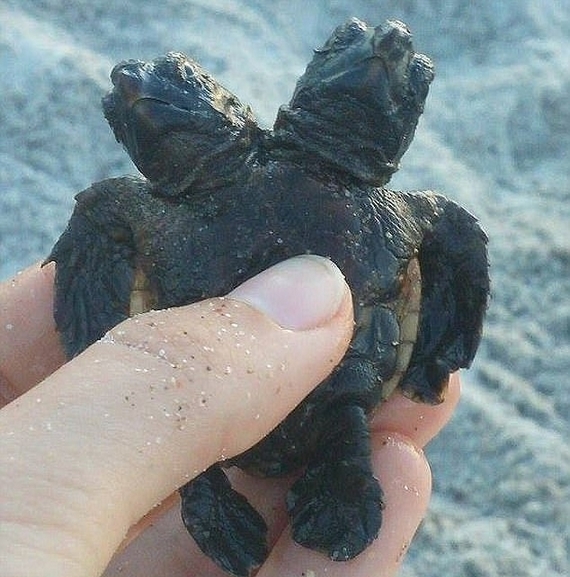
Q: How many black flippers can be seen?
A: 4